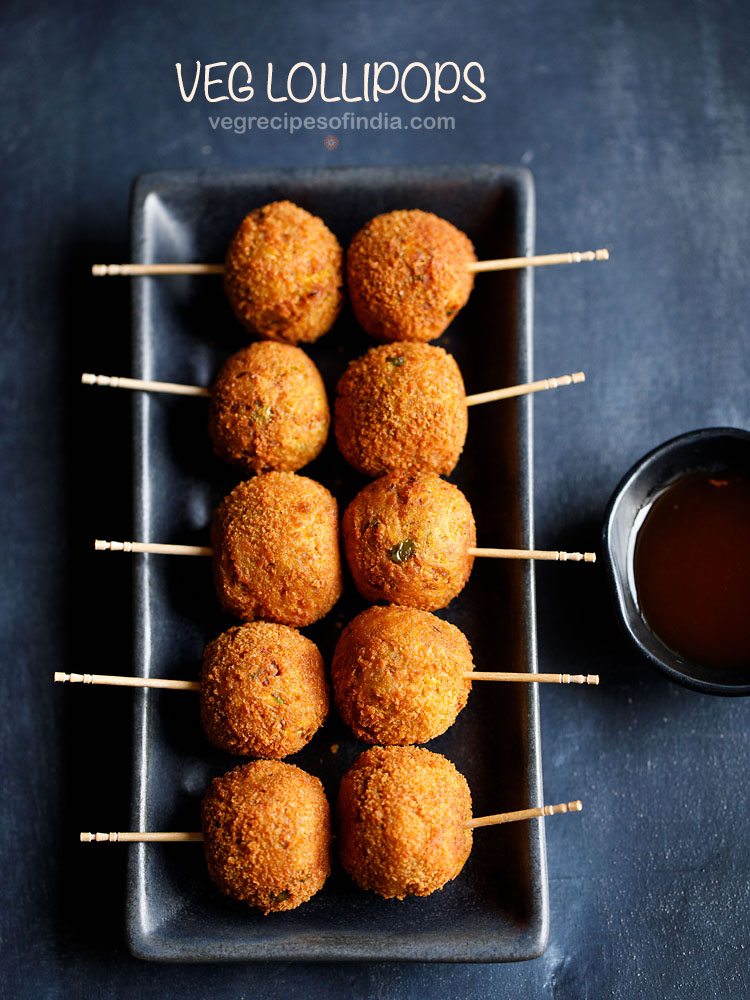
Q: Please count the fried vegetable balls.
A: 10